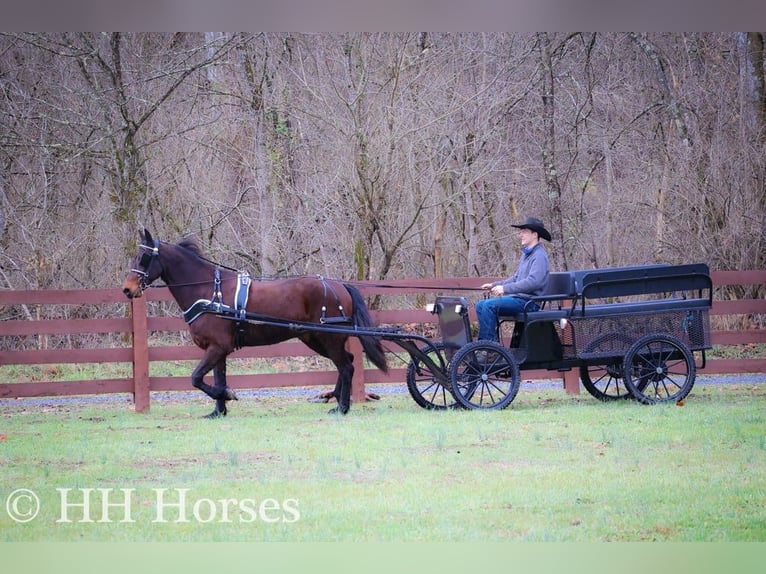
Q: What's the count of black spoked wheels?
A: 4